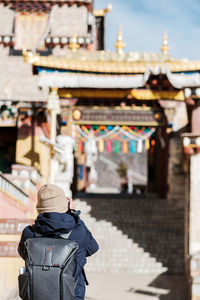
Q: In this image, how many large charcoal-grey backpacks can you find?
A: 1